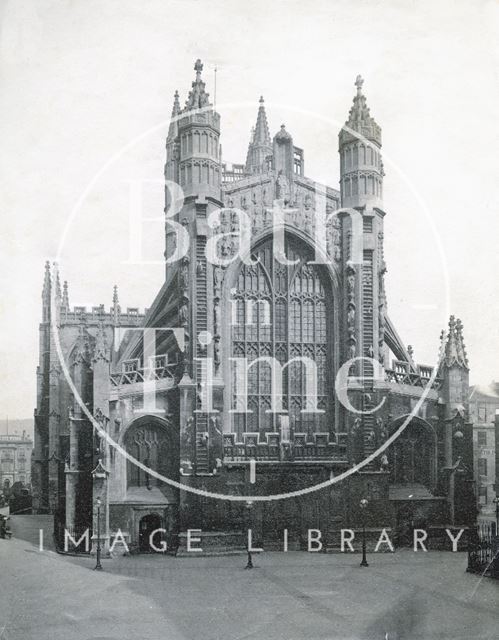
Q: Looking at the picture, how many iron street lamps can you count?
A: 3